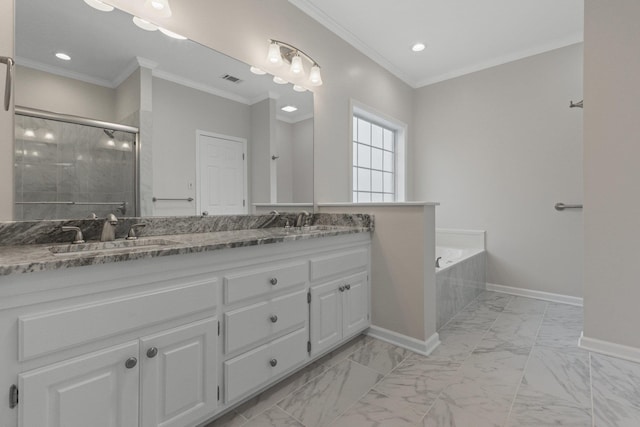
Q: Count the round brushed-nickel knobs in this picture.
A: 7